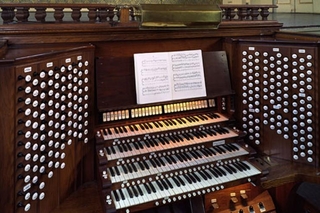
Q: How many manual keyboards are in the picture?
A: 4